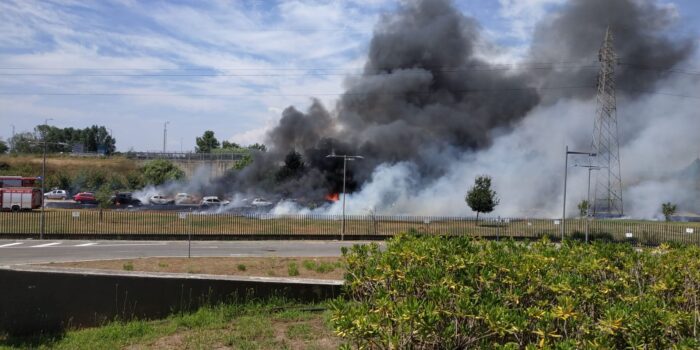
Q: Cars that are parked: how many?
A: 7